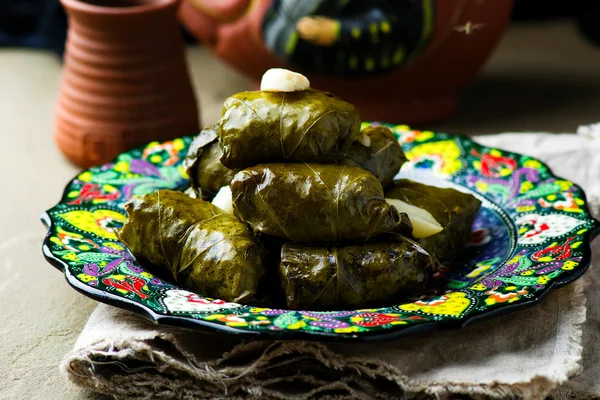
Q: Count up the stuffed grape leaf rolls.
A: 7